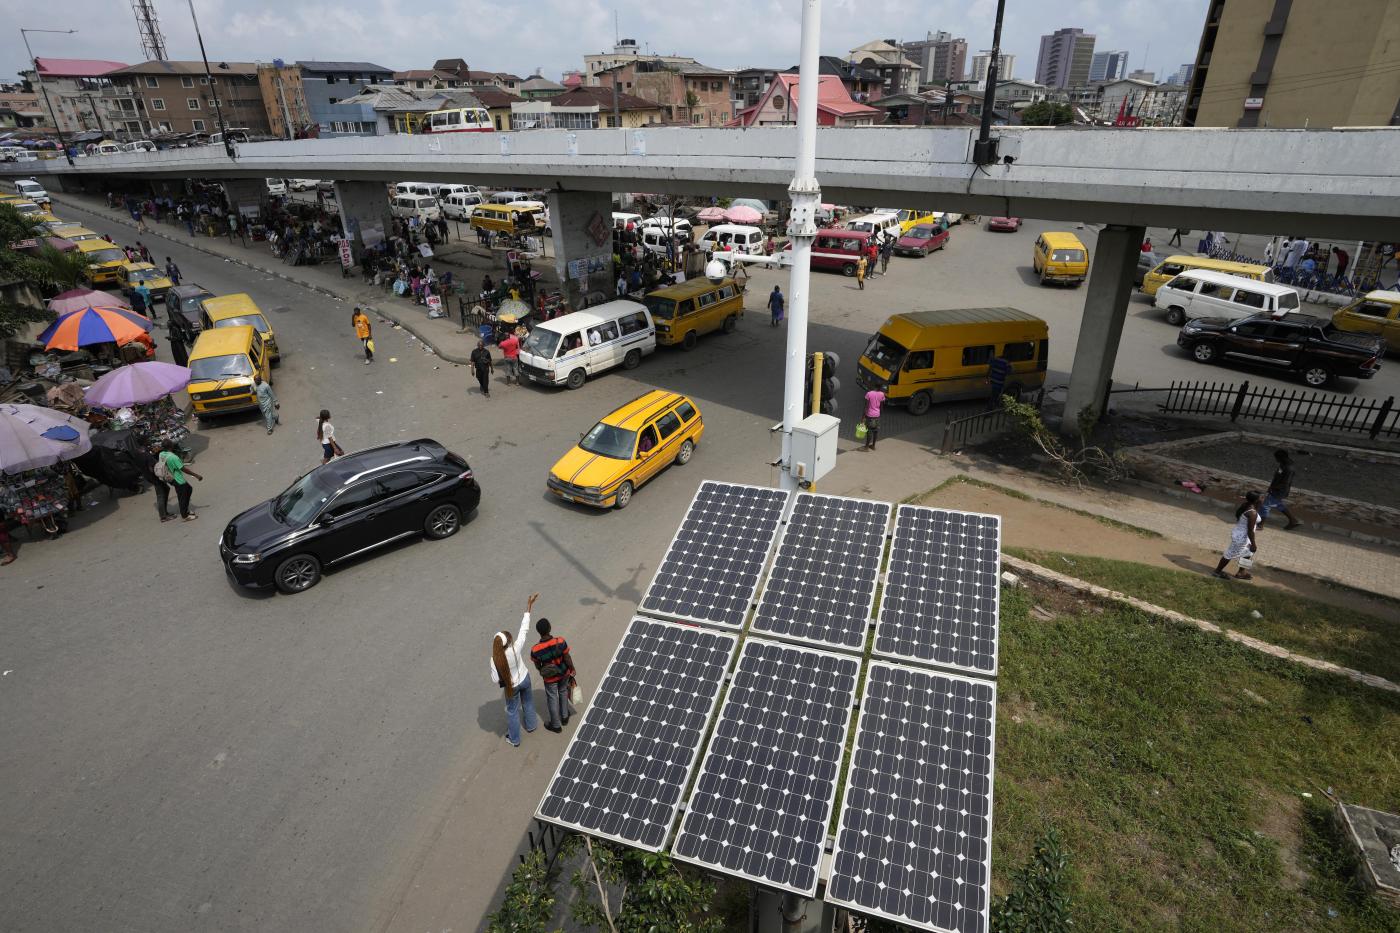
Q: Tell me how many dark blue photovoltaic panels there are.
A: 6